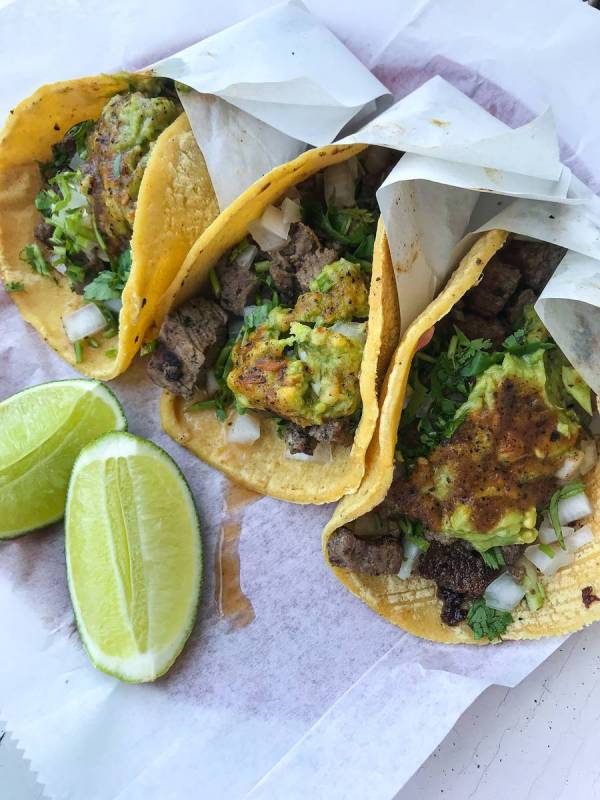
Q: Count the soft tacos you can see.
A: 3